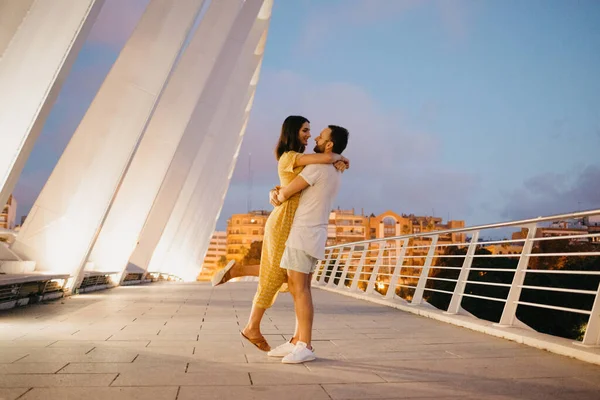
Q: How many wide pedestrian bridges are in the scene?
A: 1